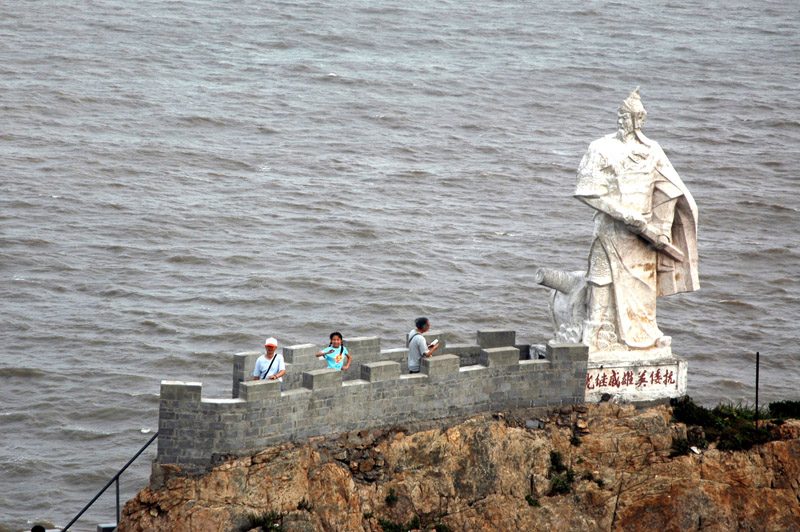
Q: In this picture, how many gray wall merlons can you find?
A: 12